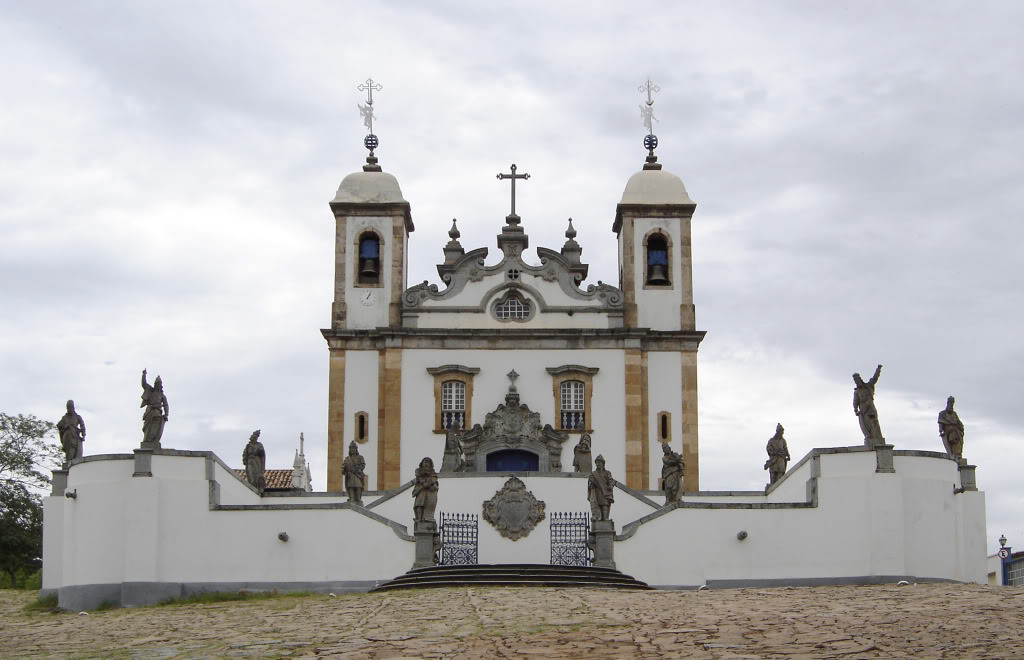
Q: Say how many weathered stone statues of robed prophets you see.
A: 12